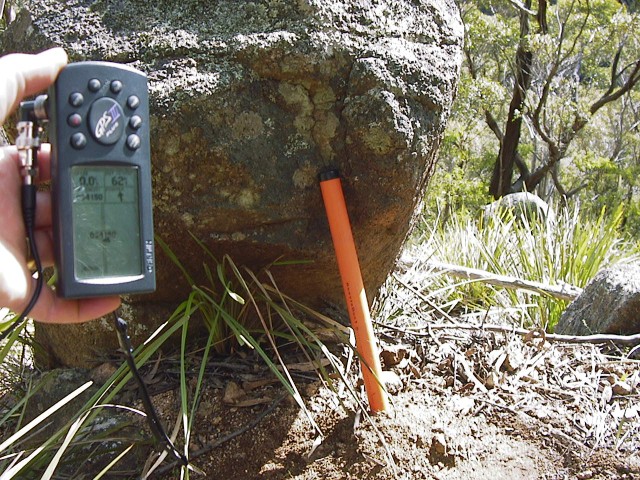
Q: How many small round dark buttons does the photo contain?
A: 8